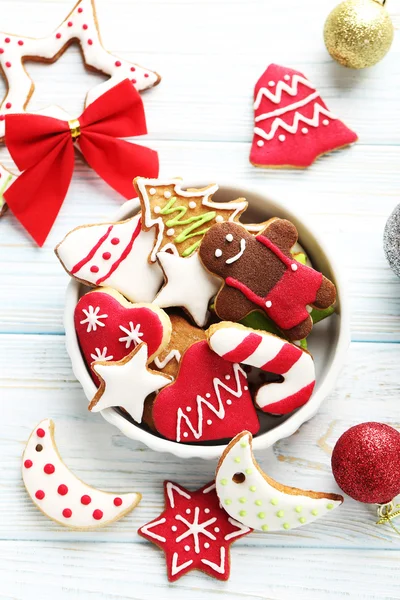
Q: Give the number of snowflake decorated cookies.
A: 2